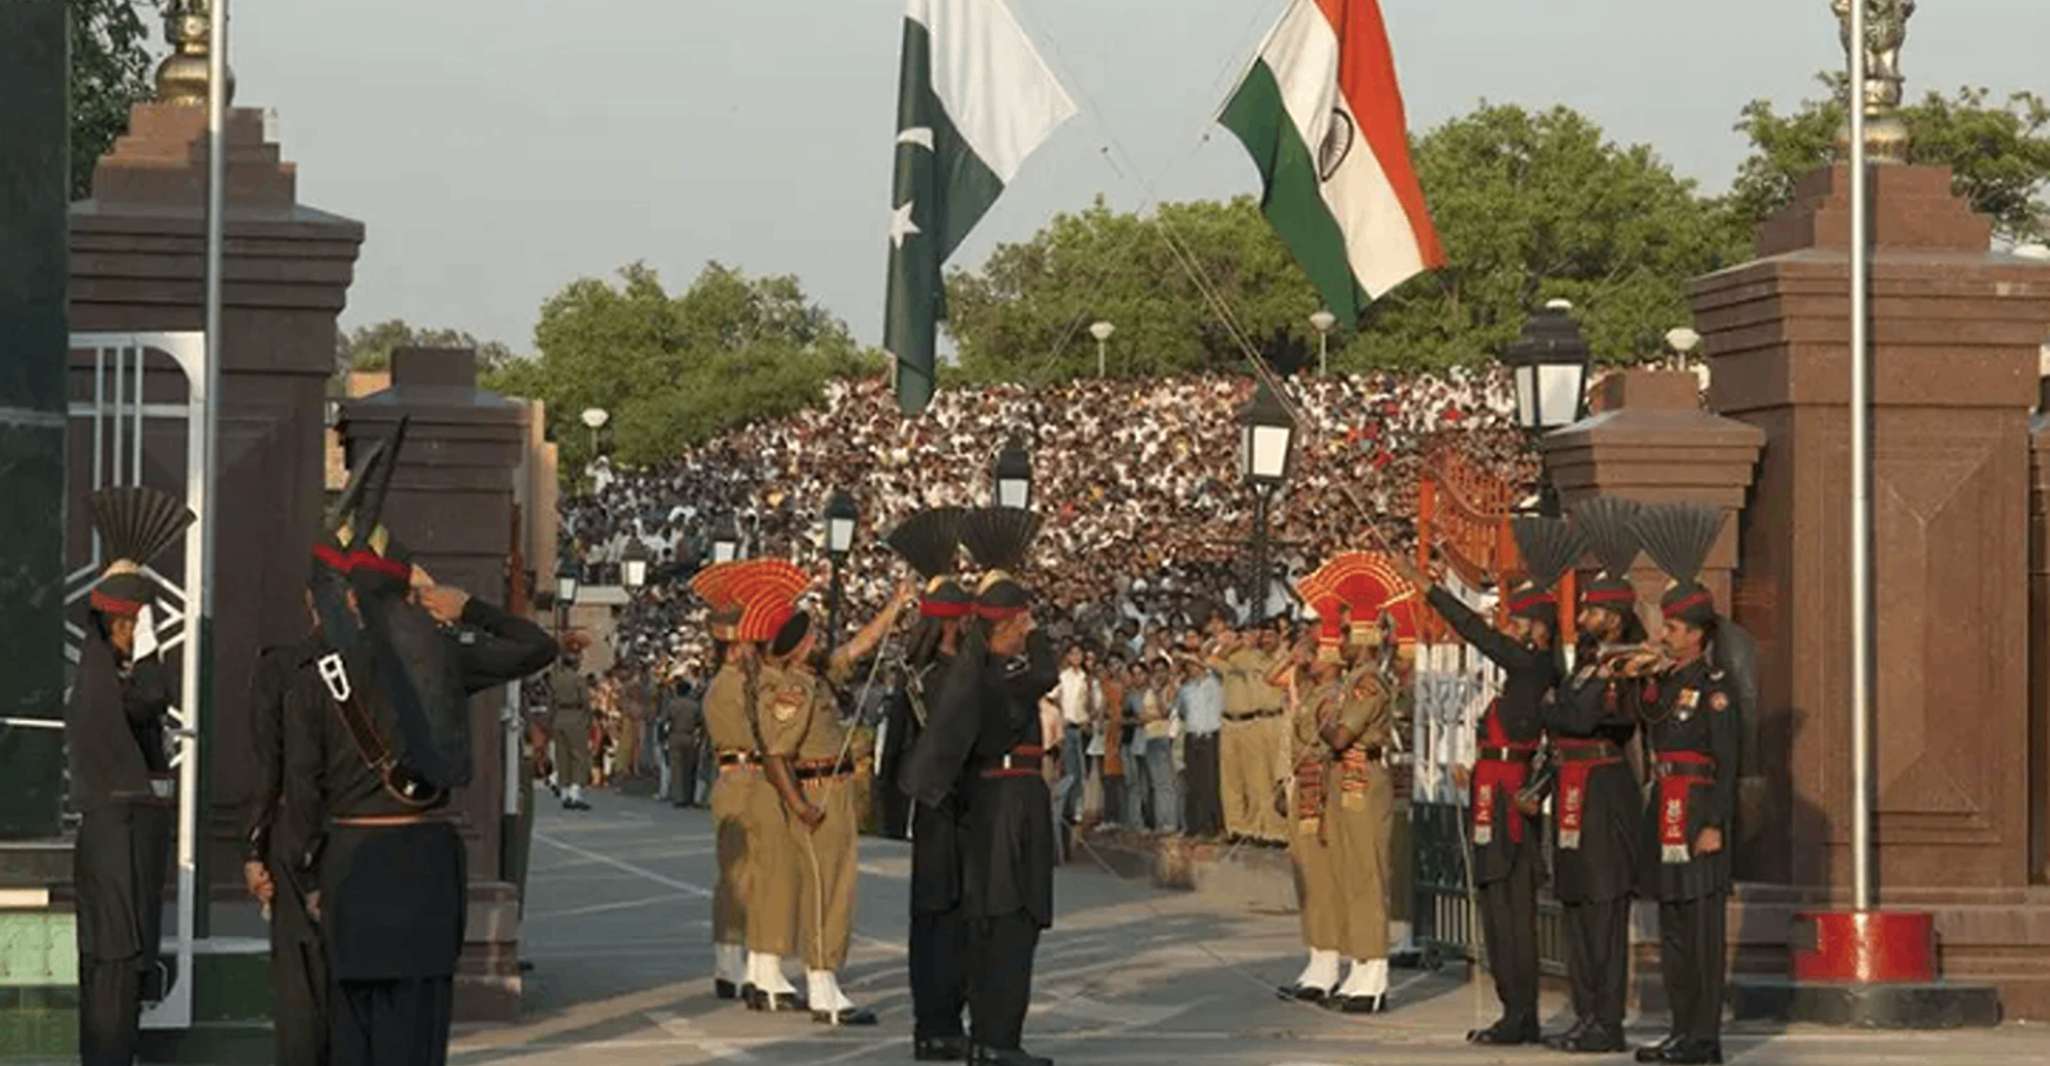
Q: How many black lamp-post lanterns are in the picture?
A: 7